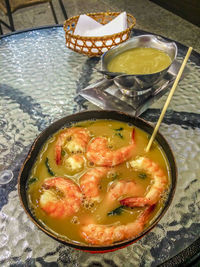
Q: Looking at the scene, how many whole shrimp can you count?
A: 7